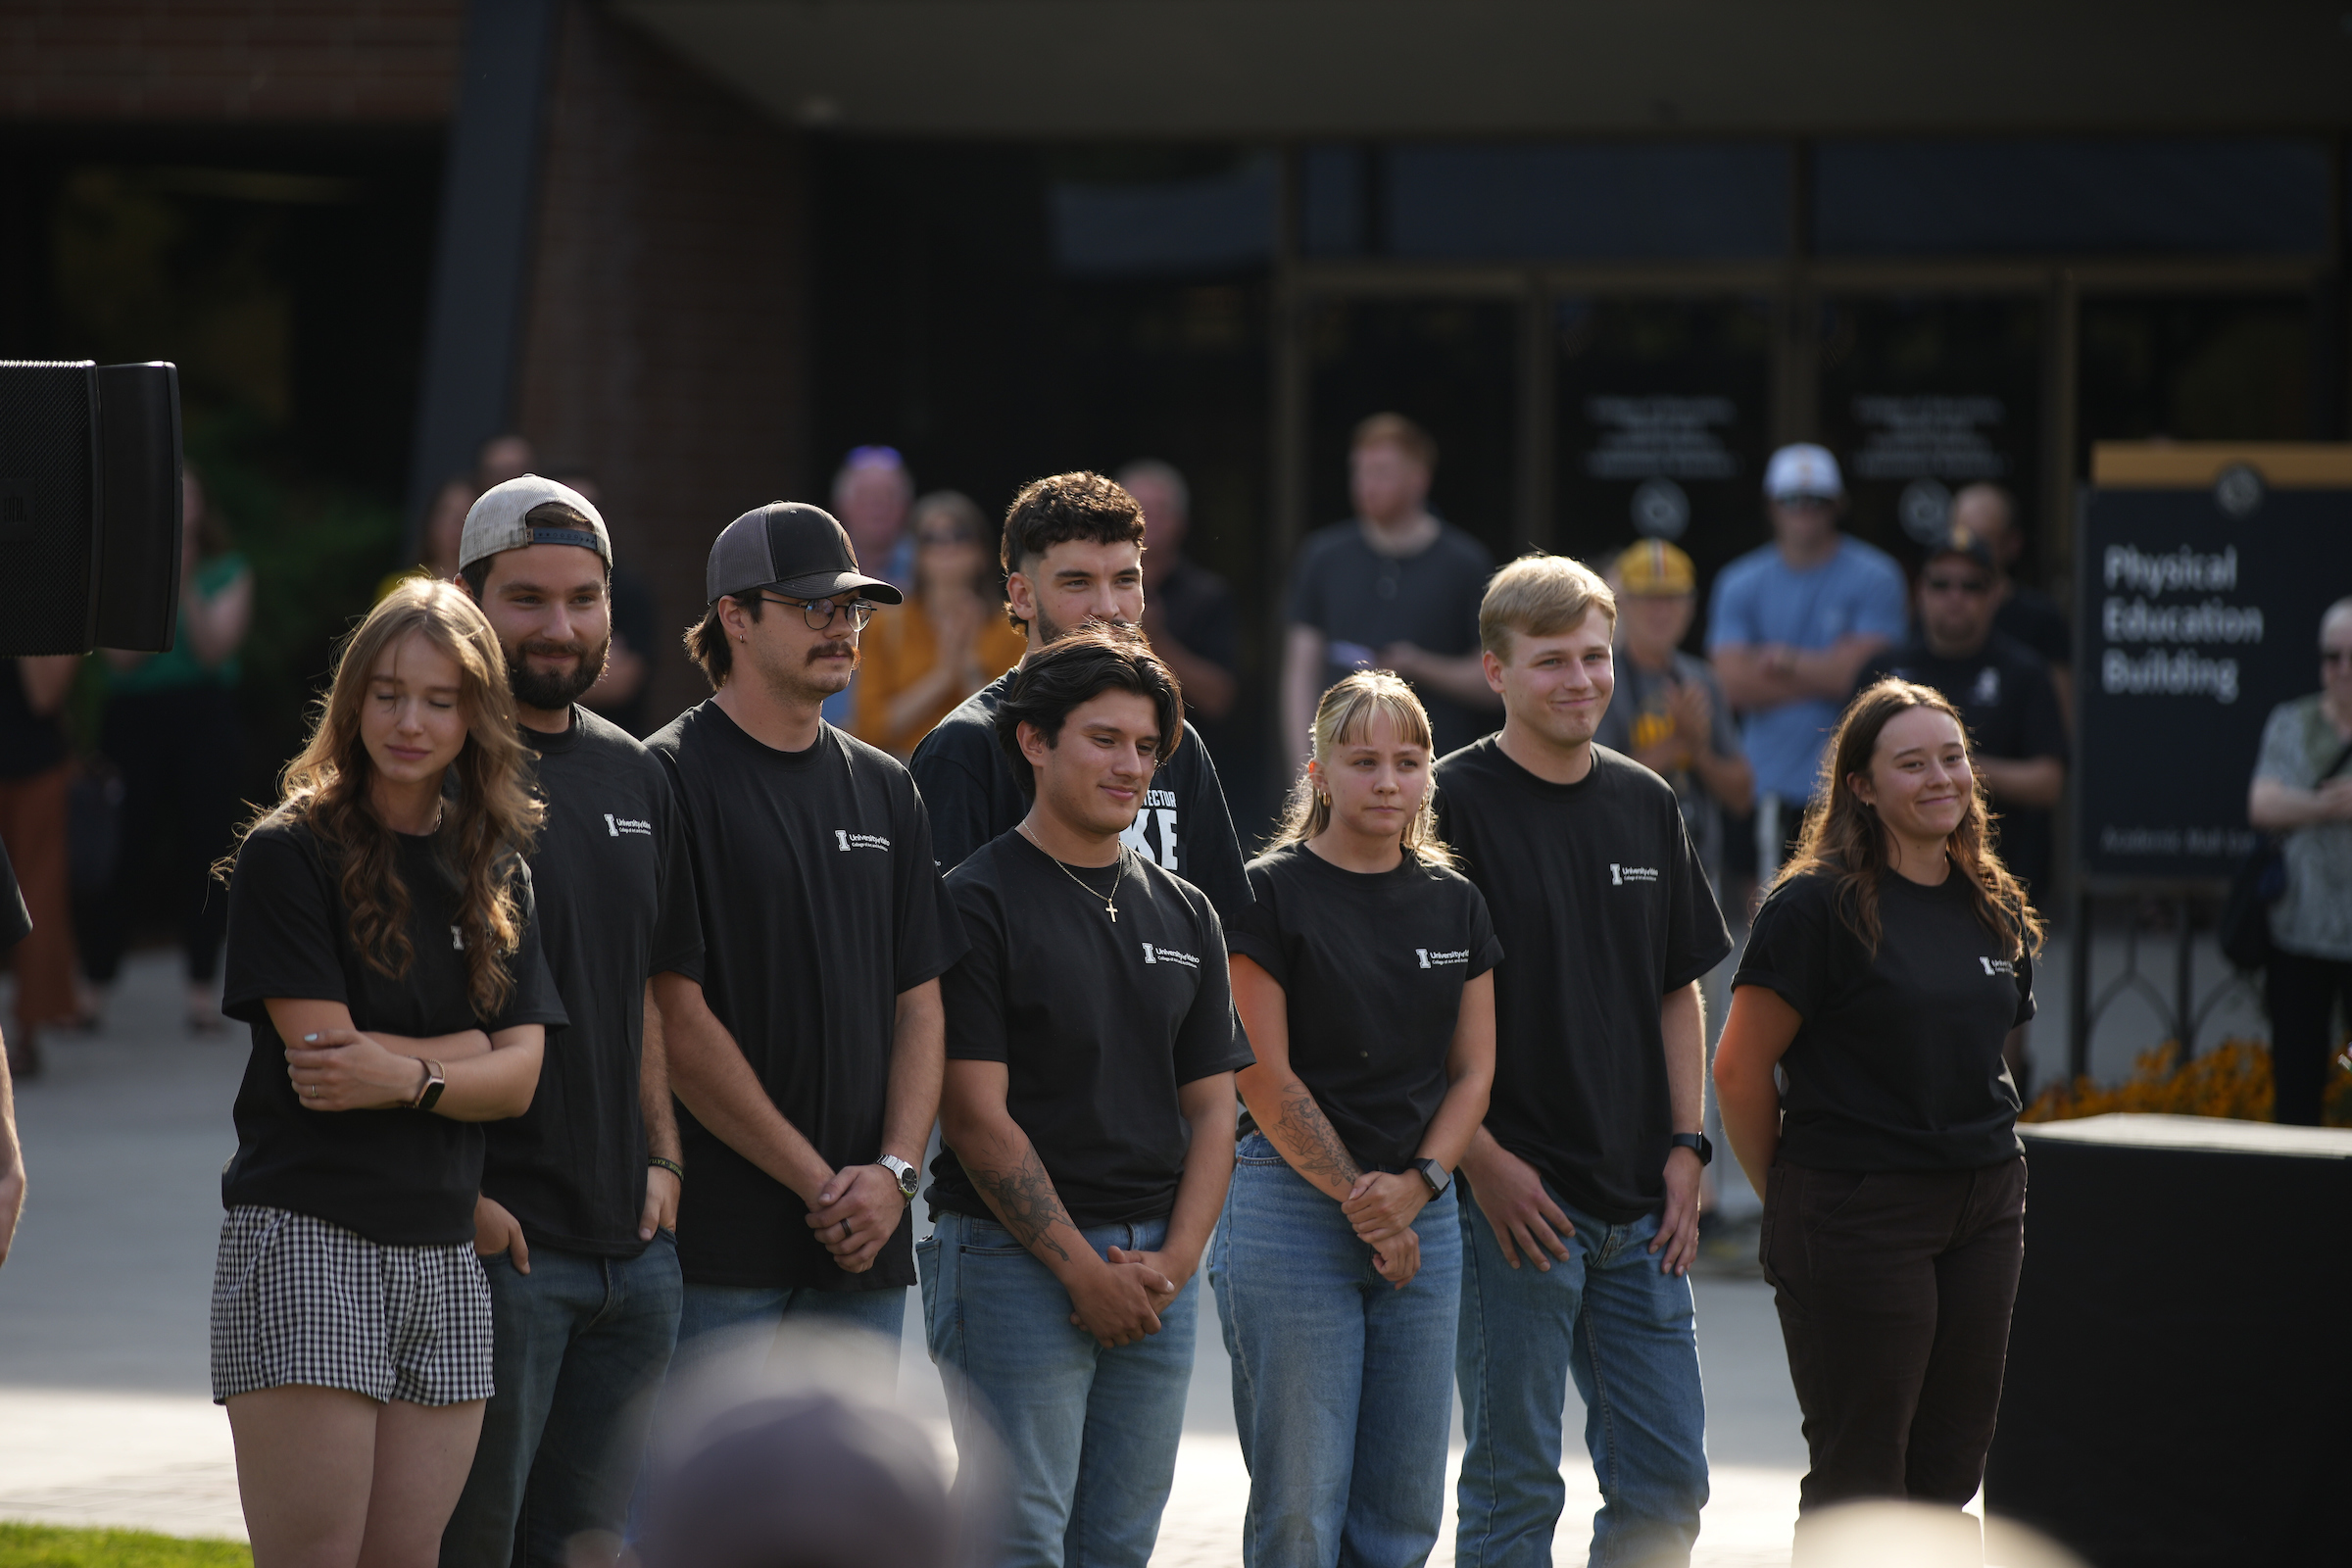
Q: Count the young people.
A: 8